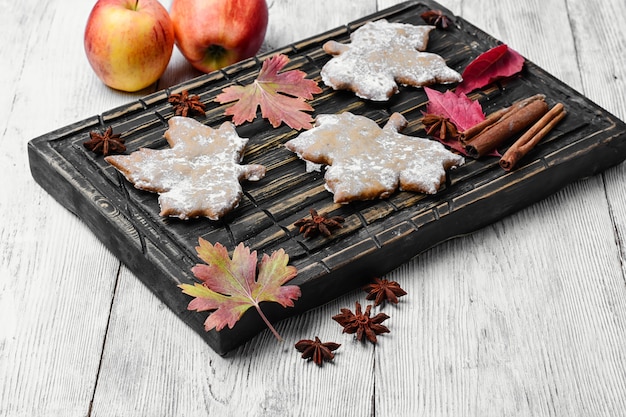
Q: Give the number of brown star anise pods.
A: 8